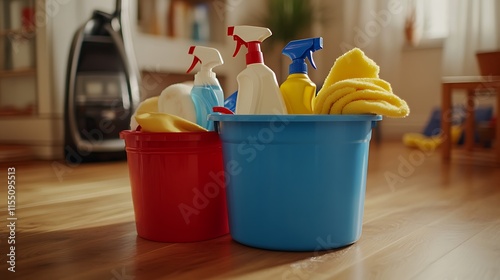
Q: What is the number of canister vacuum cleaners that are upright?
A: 1